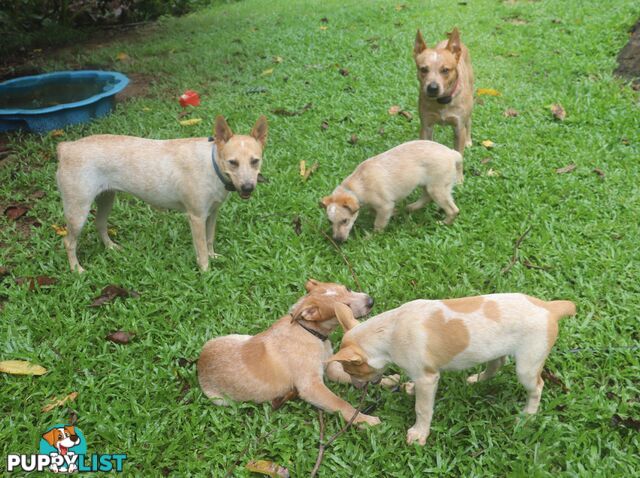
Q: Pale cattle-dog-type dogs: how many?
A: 5